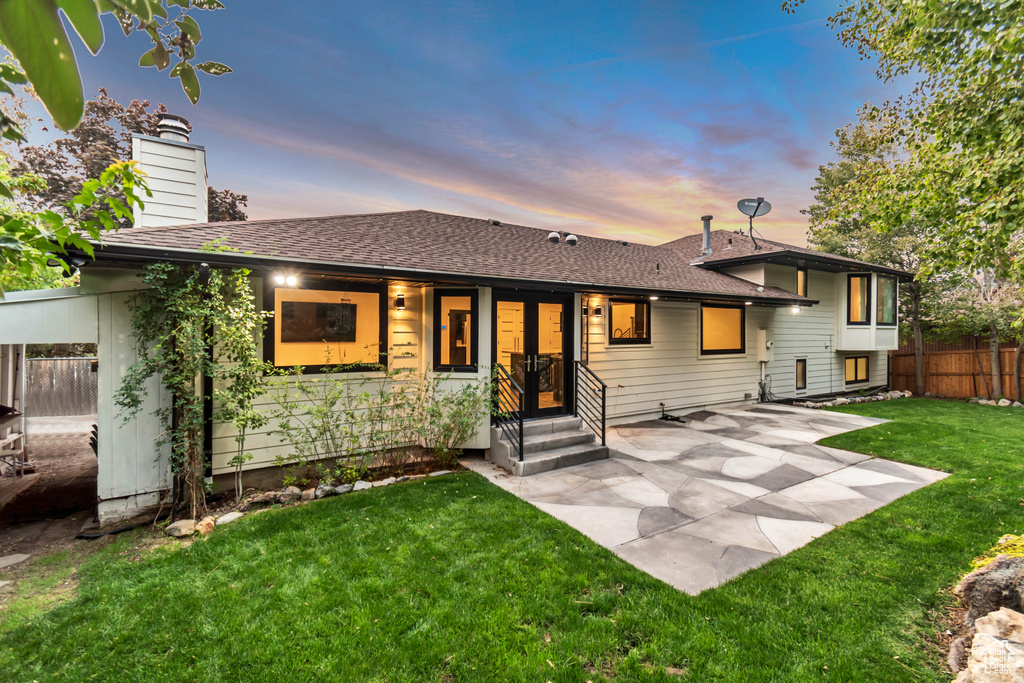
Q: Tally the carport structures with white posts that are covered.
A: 1